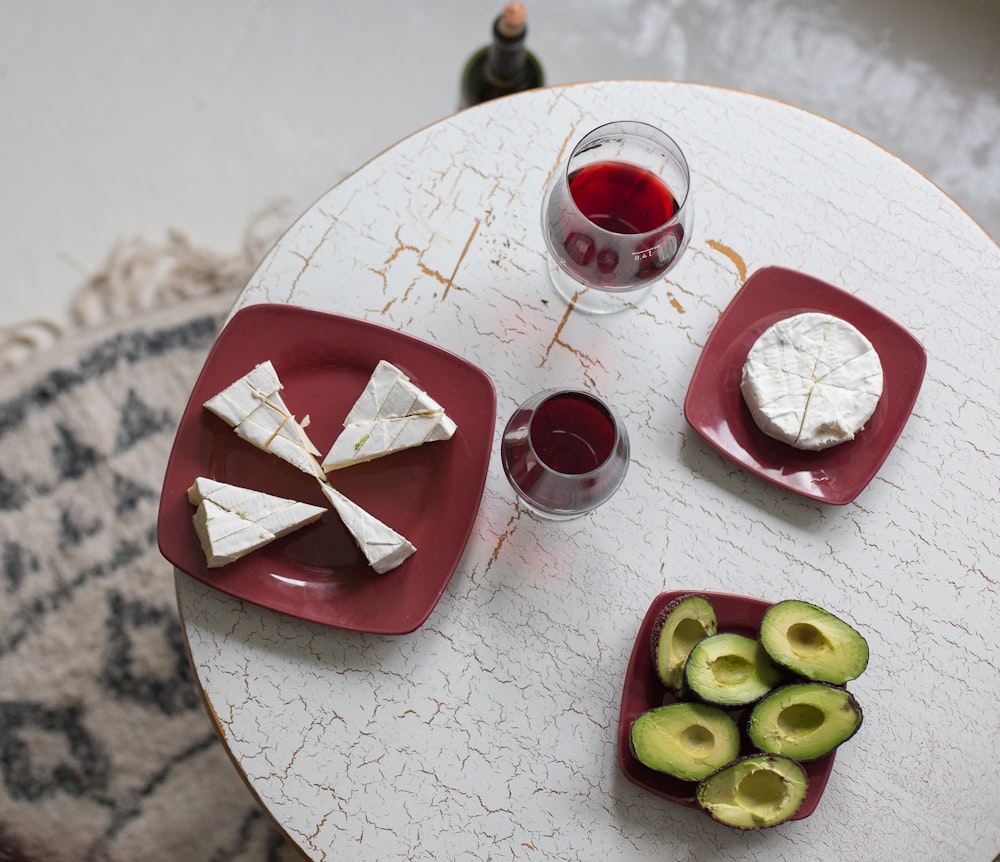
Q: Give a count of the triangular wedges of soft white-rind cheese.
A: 4